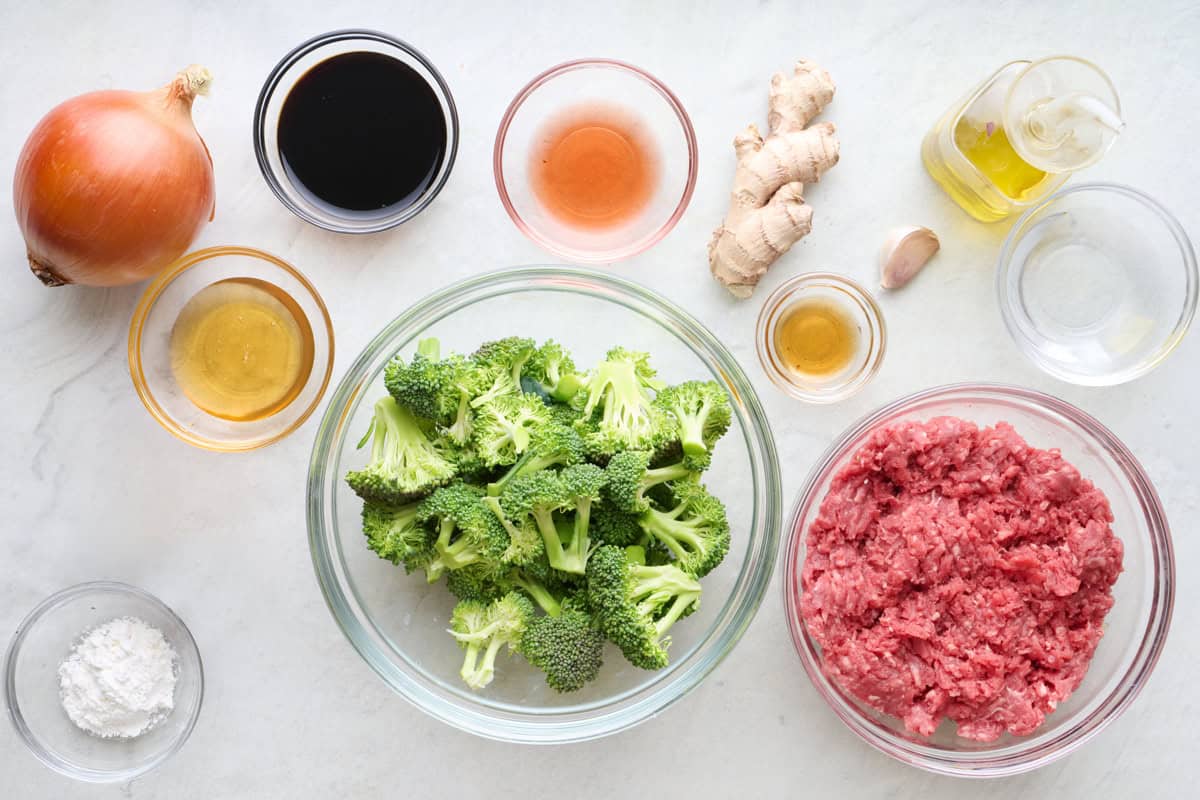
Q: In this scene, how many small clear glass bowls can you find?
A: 6